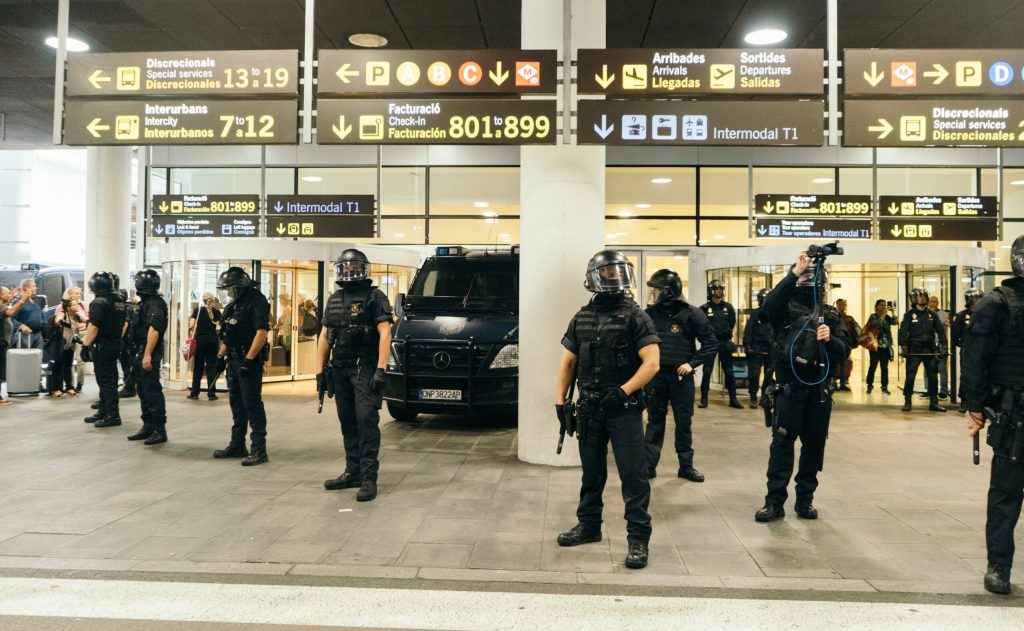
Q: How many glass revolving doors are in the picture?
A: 2